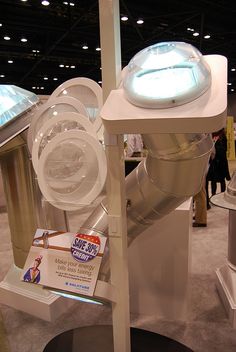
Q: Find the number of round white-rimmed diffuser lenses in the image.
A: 4